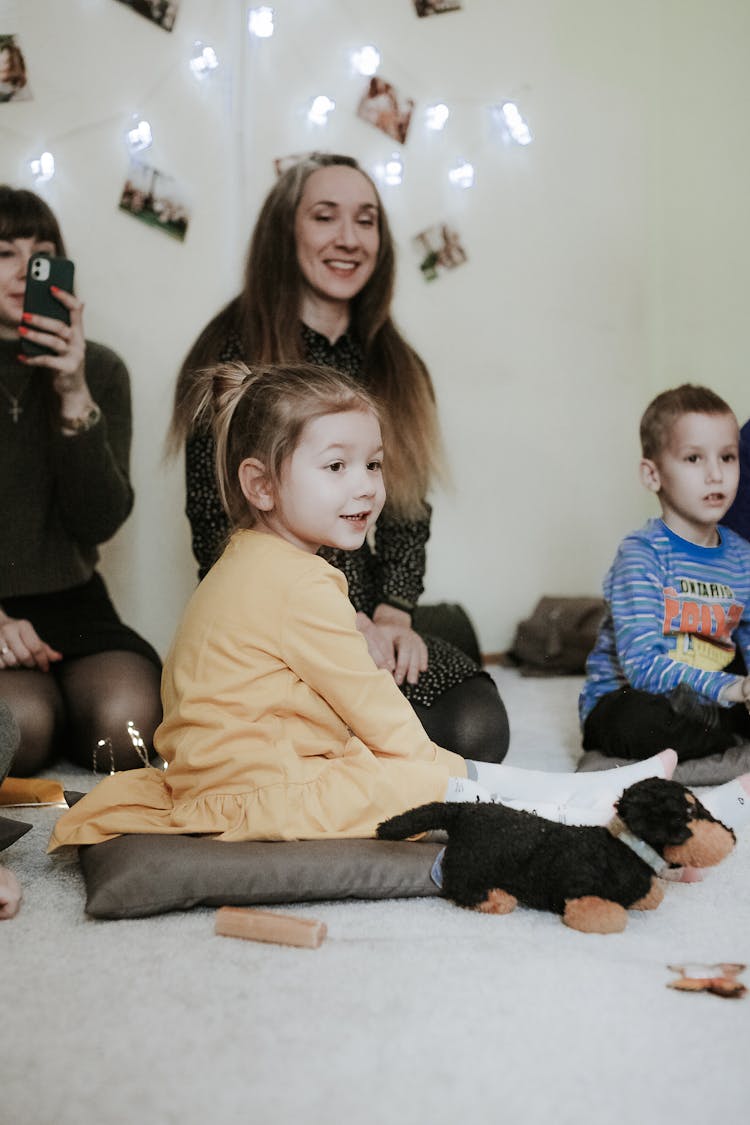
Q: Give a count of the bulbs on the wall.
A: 10